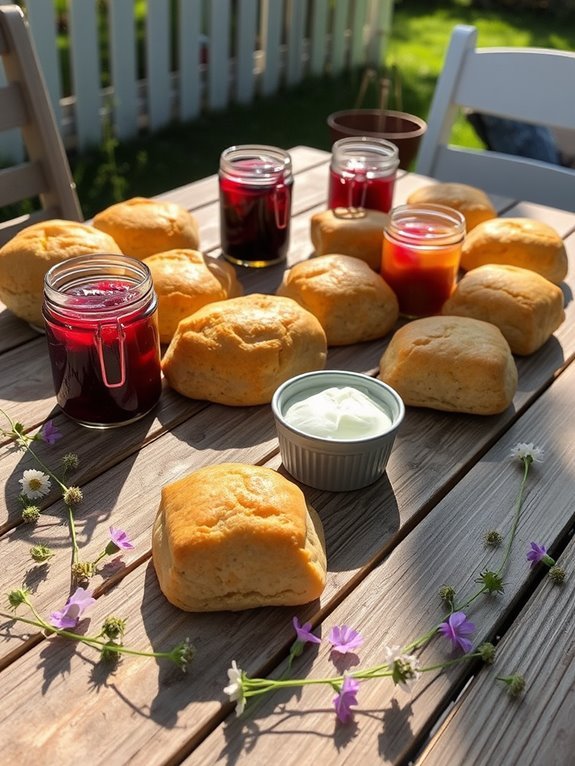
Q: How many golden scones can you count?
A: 11